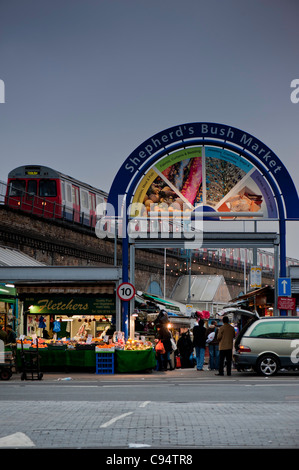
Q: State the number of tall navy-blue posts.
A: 2